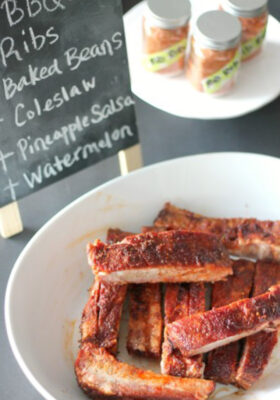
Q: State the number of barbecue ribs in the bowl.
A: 9